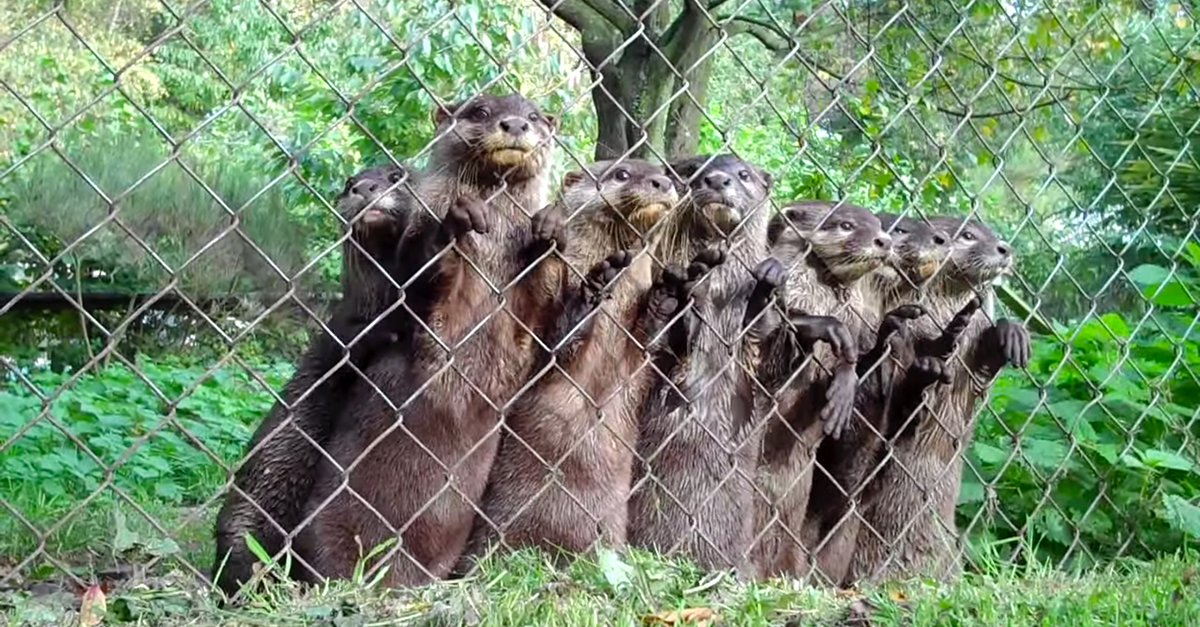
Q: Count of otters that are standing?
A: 7